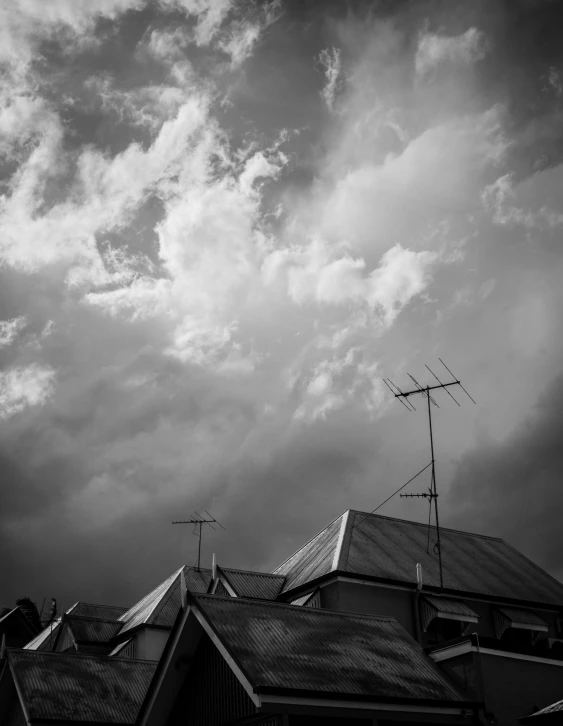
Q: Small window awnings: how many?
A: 2